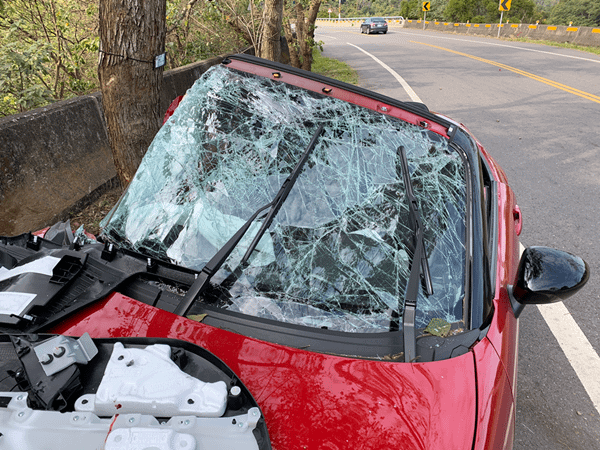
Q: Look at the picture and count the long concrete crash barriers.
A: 2